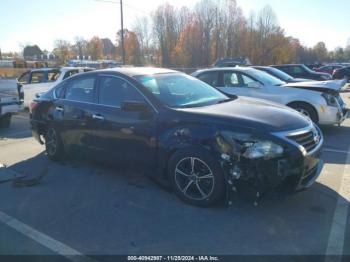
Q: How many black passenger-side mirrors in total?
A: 1